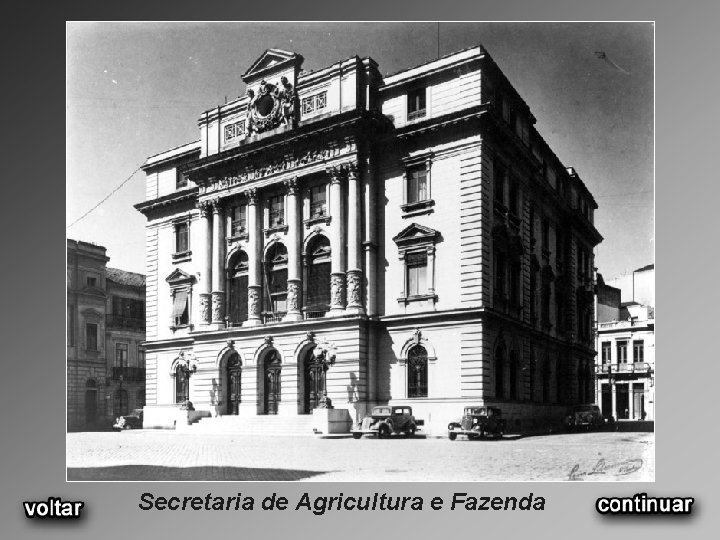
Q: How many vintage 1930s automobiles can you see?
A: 4